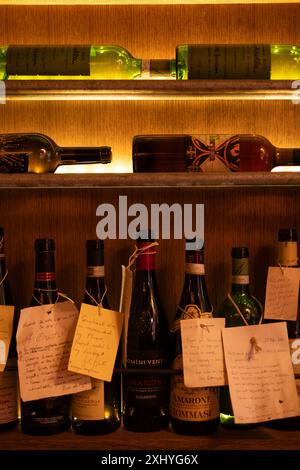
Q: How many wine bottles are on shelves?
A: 11